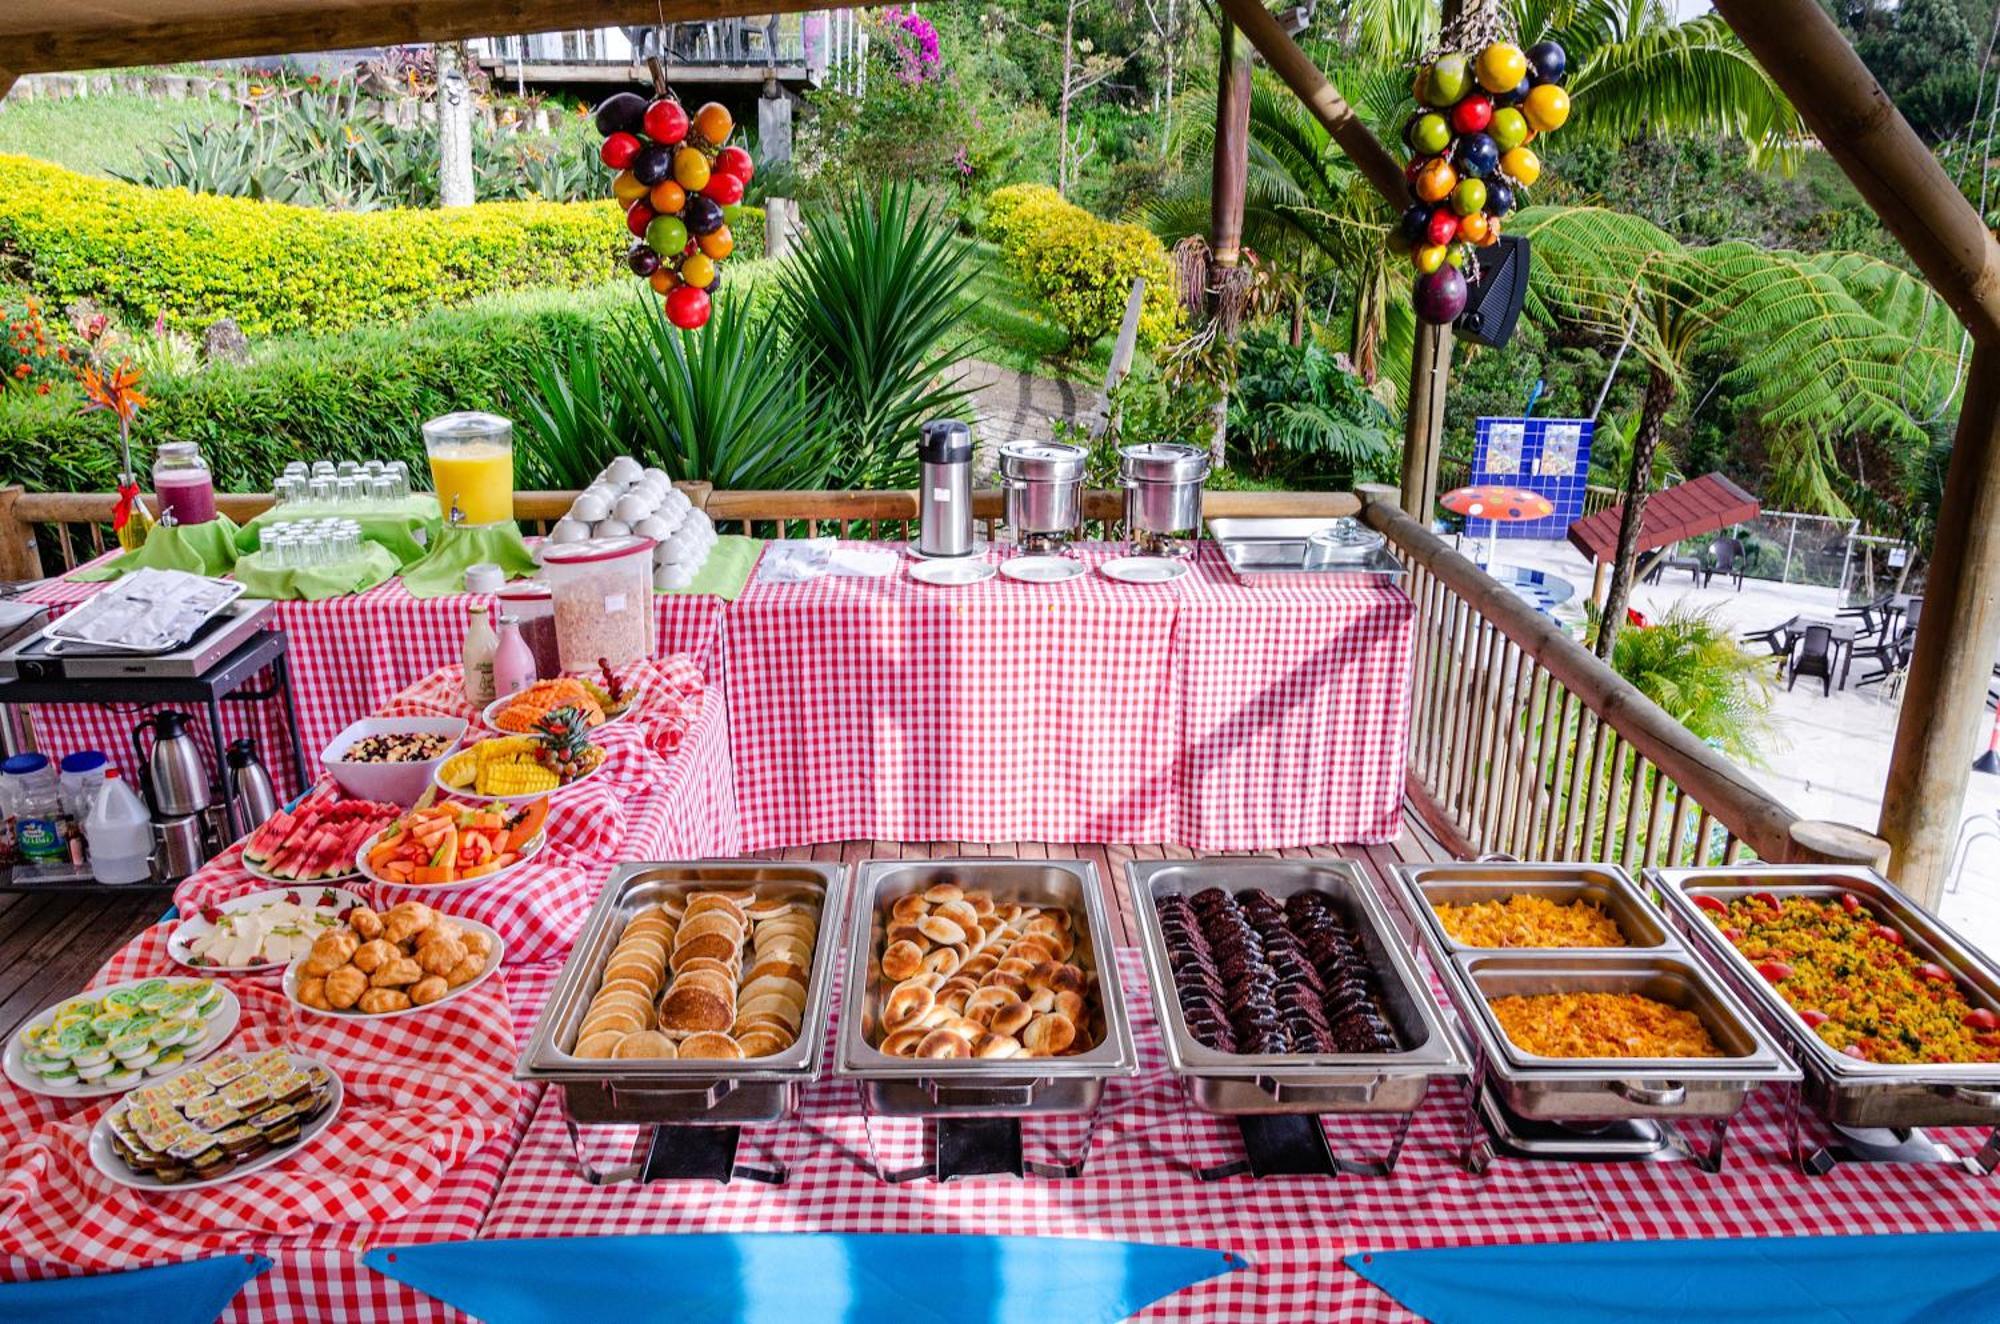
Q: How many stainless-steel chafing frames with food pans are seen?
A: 5